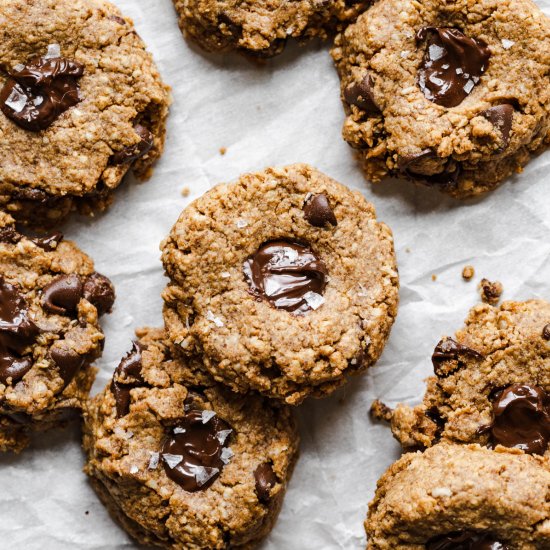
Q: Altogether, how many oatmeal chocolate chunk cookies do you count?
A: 8